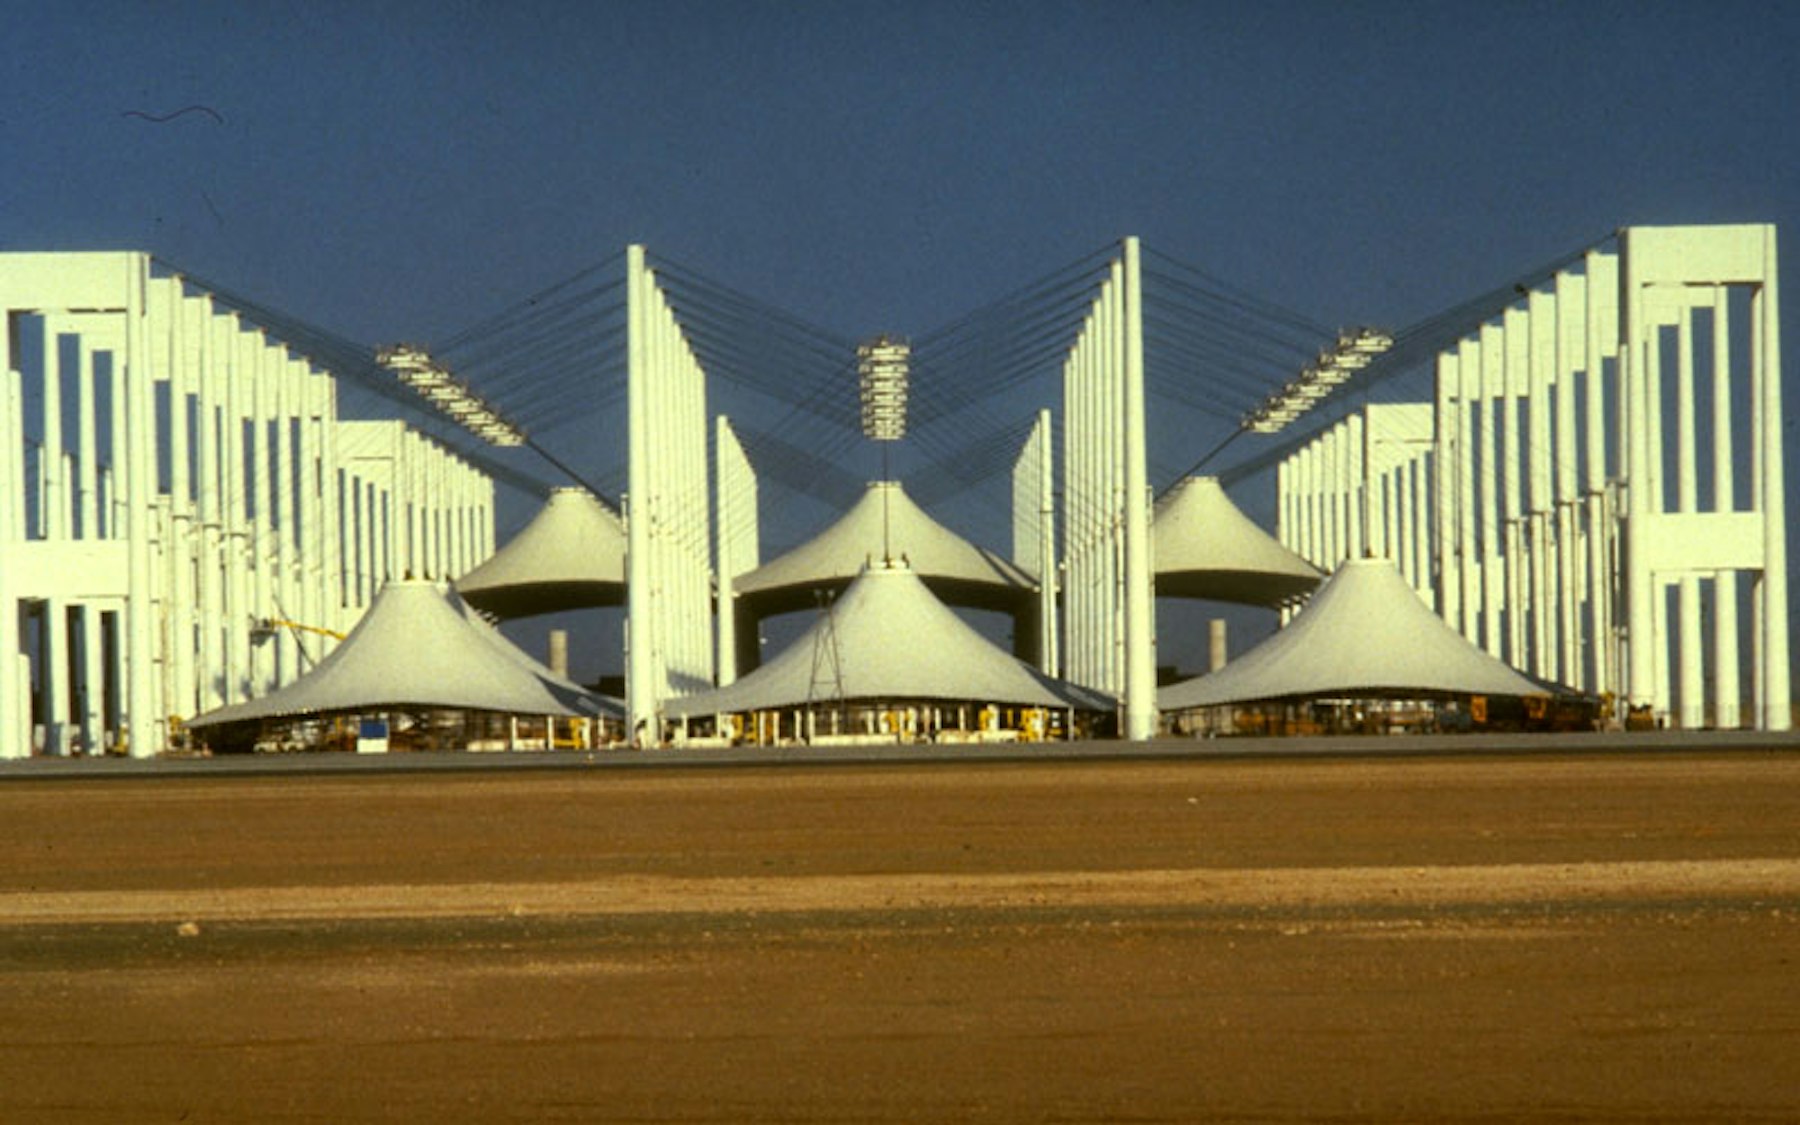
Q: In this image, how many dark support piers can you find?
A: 2